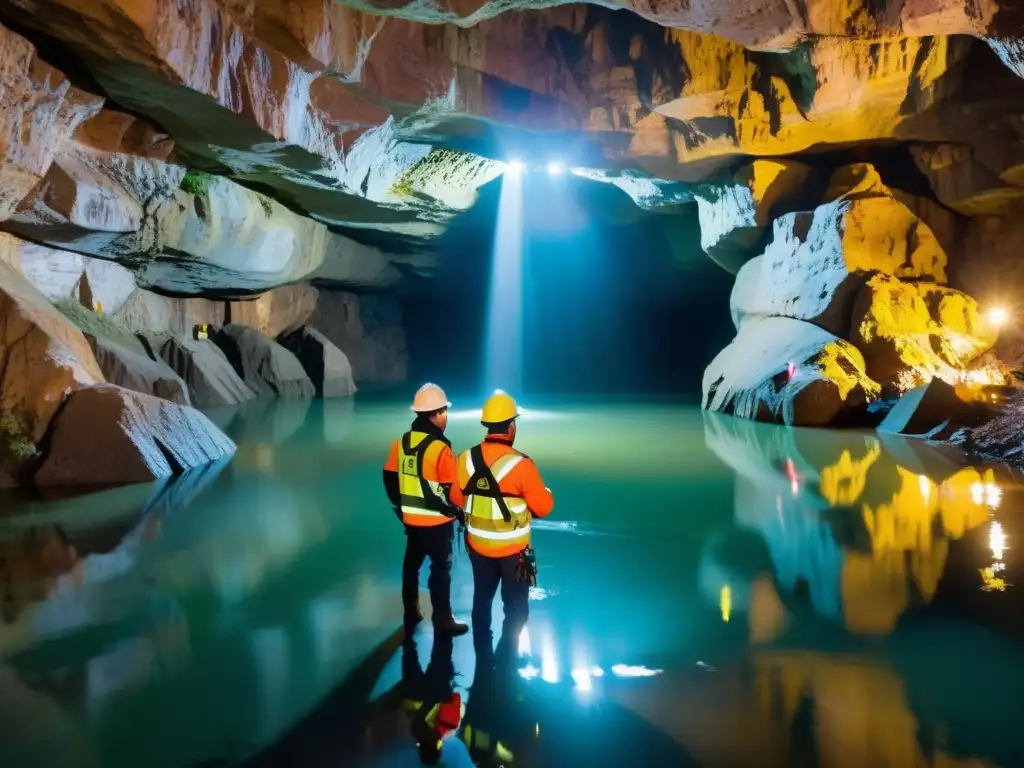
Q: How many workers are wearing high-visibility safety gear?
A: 2